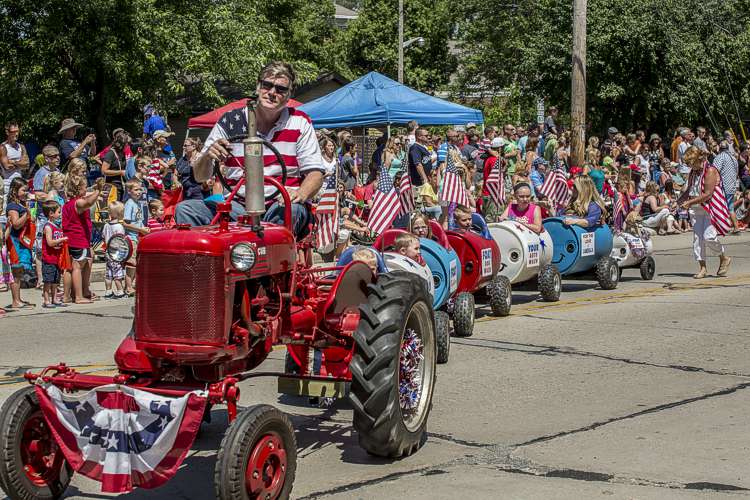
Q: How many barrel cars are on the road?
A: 7